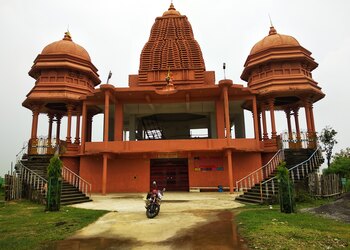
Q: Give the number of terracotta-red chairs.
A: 0